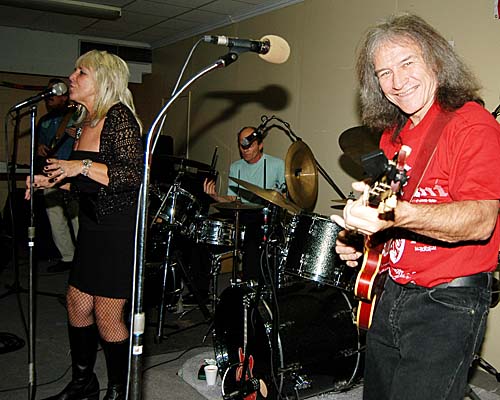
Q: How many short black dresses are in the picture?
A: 1